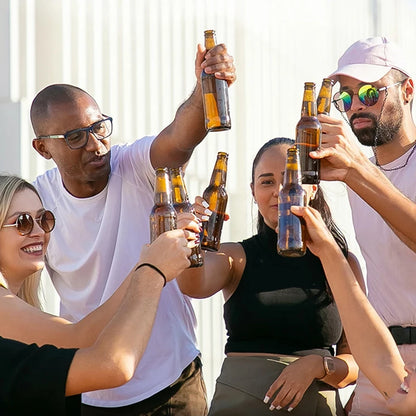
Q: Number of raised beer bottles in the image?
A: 7